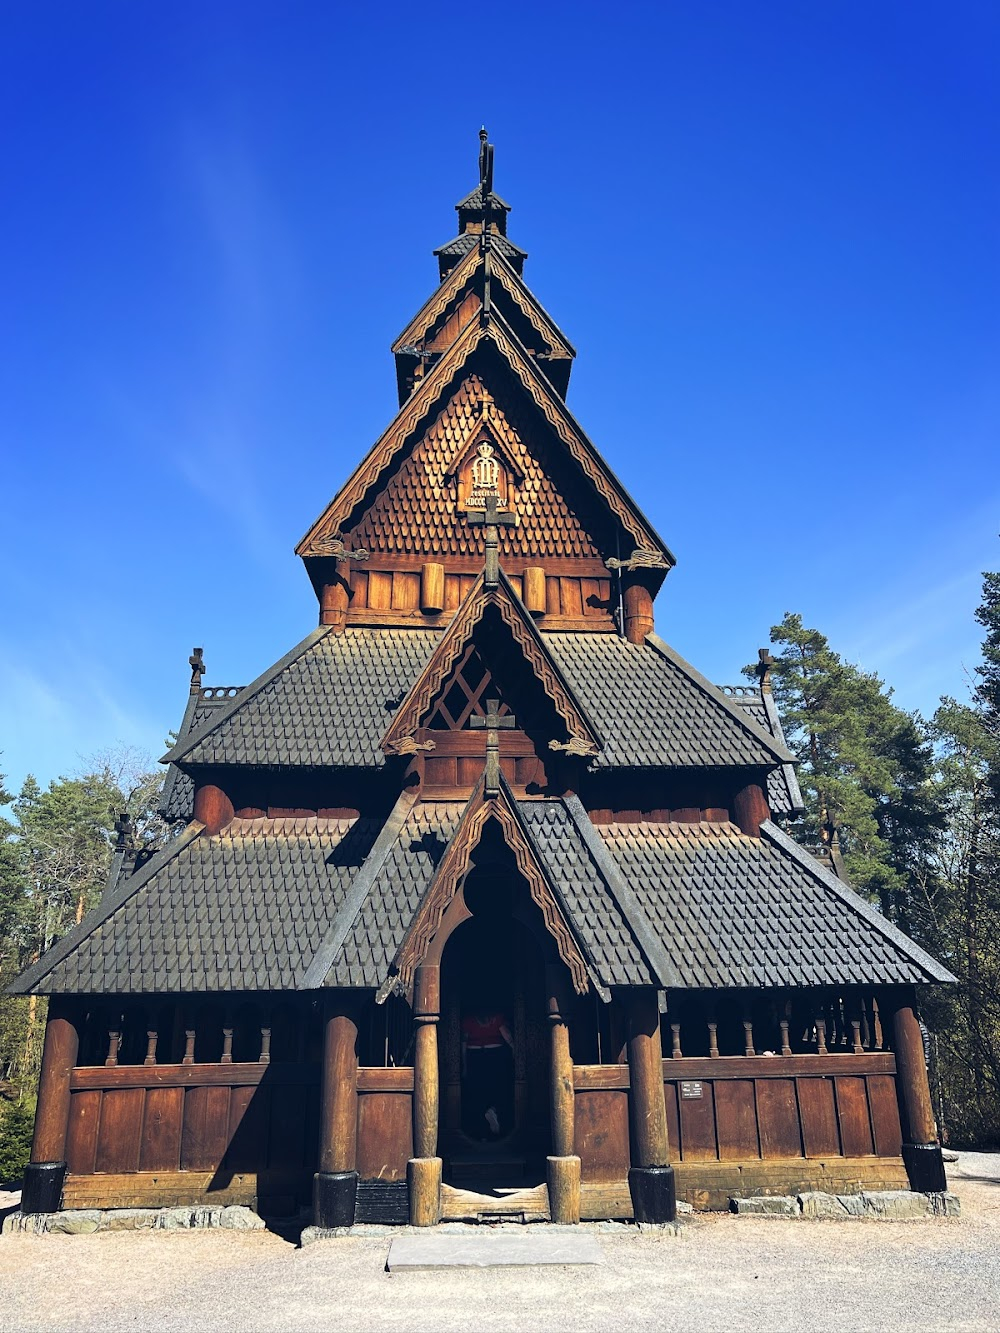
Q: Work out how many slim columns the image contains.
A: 11